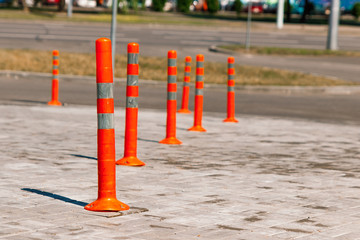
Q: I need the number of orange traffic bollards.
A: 7